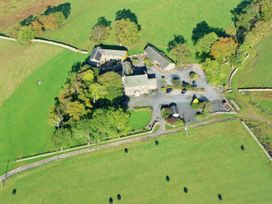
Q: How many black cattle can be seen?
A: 9